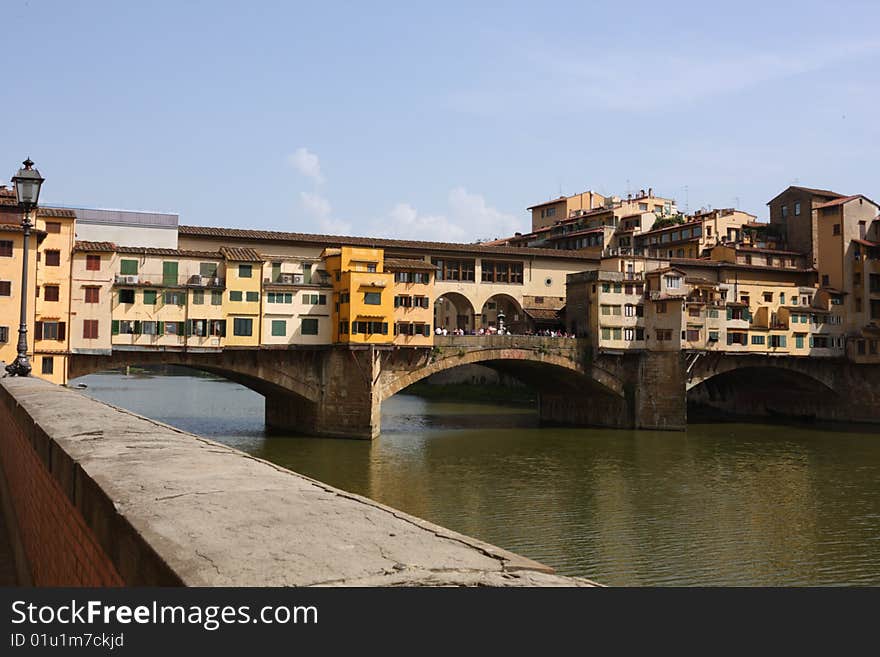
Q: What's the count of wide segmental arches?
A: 3